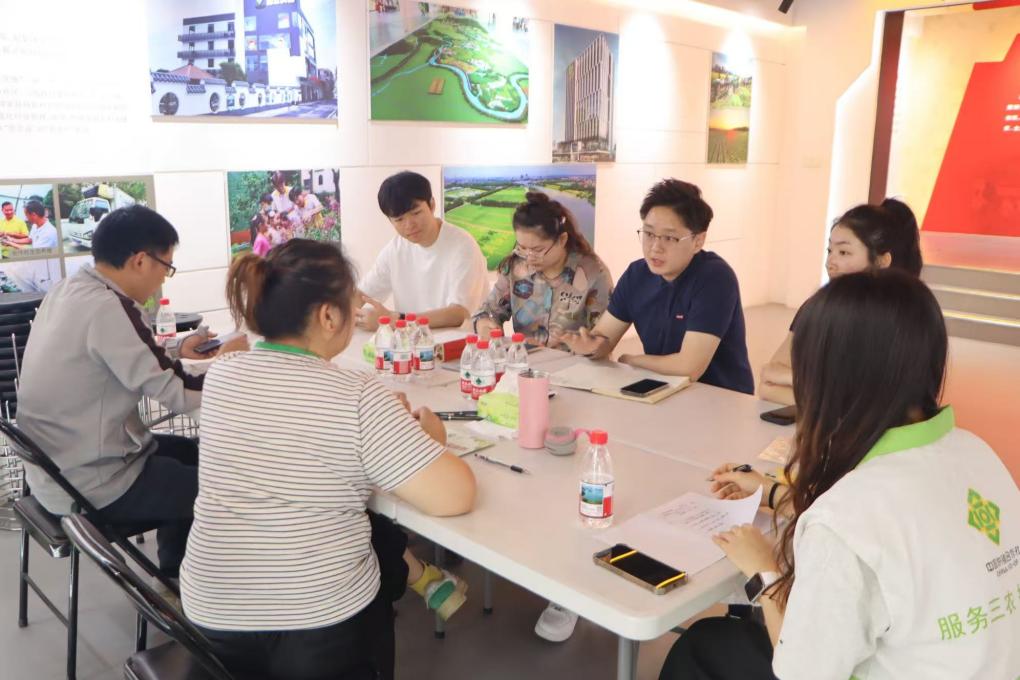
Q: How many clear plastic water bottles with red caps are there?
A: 10